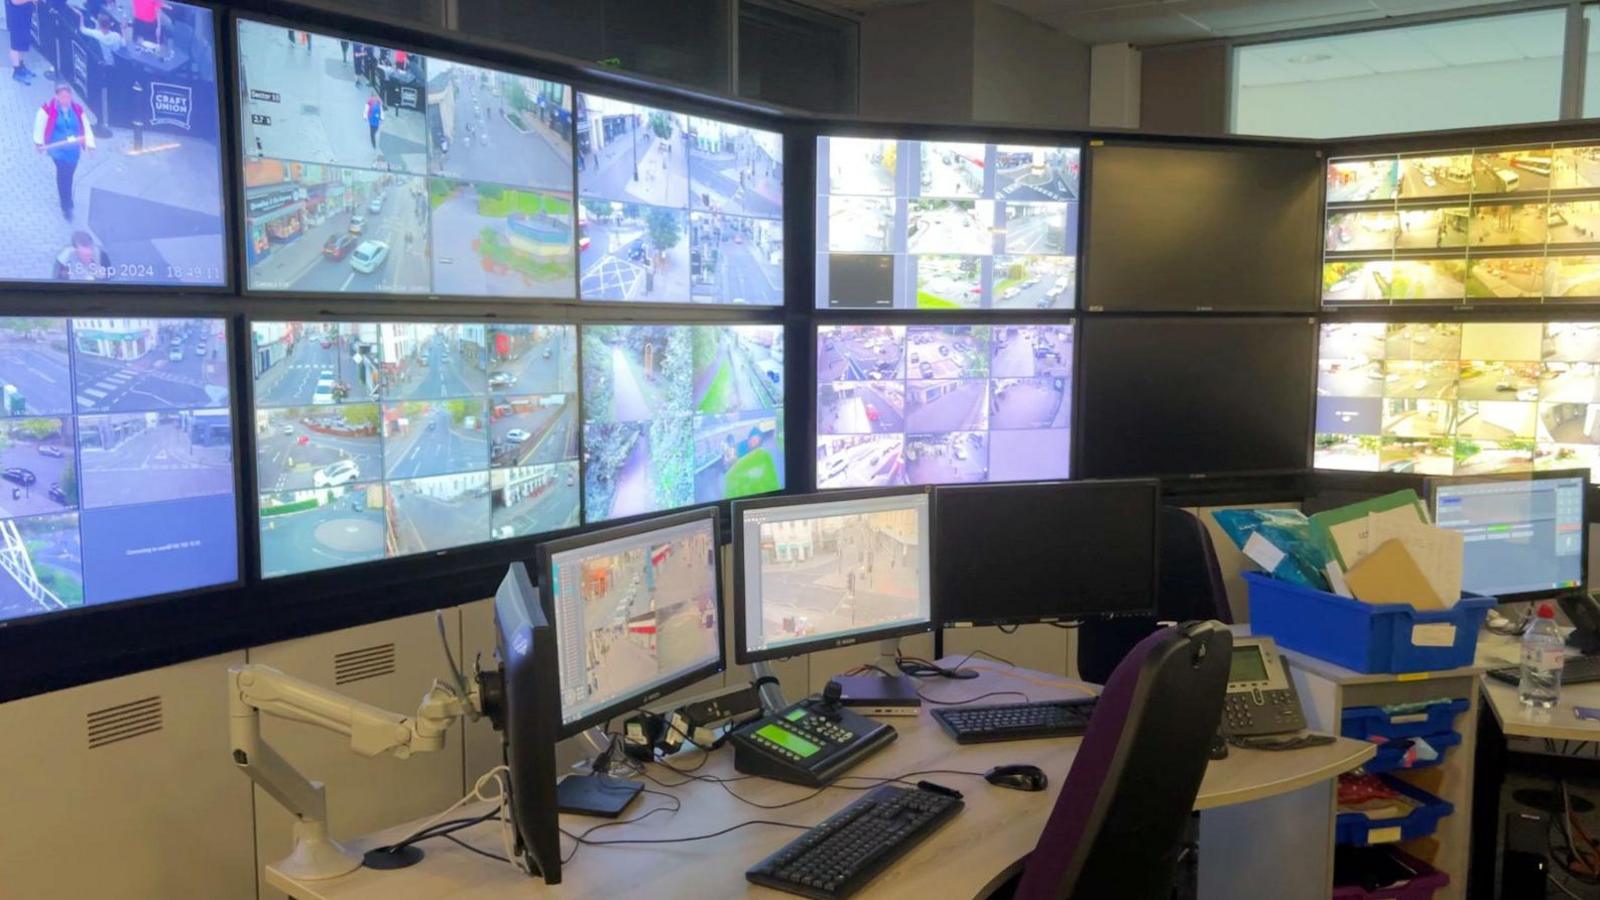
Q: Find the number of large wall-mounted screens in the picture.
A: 12